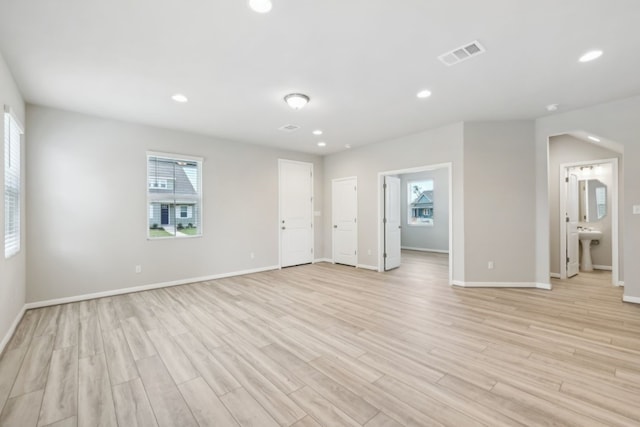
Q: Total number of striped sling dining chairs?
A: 0